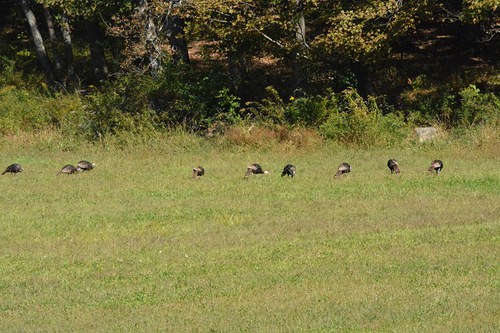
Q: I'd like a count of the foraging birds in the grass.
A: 9